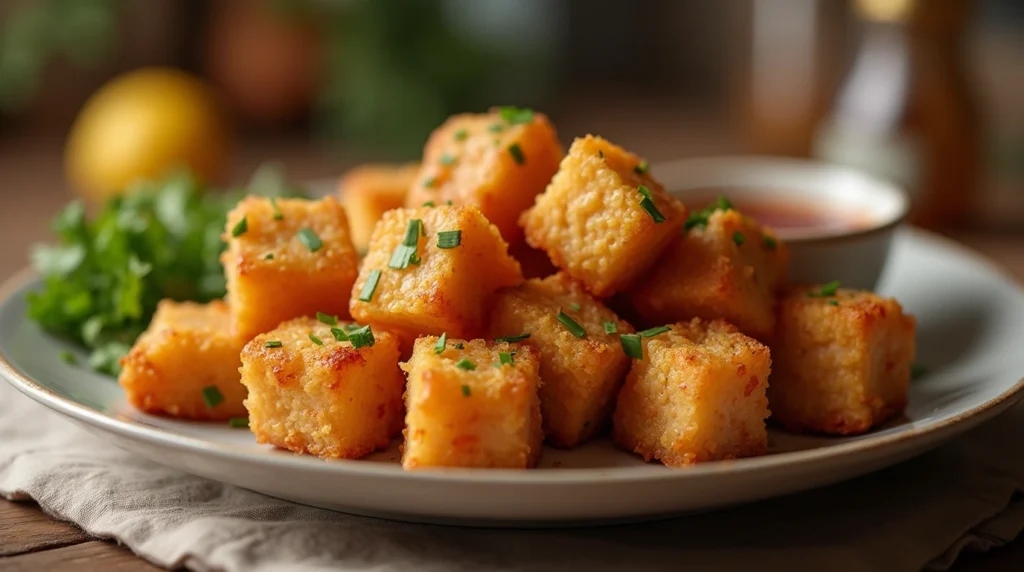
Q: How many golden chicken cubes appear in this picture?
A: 12